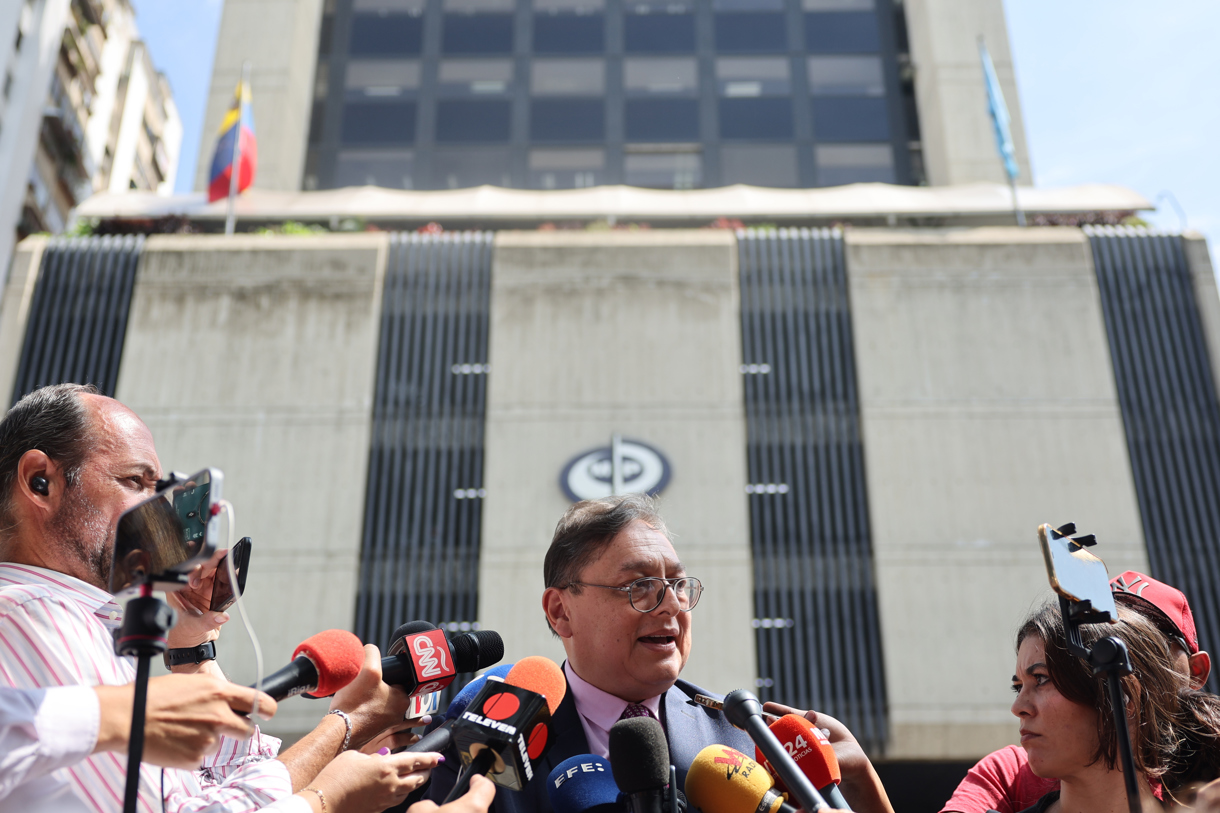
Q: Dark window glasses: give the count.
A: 12